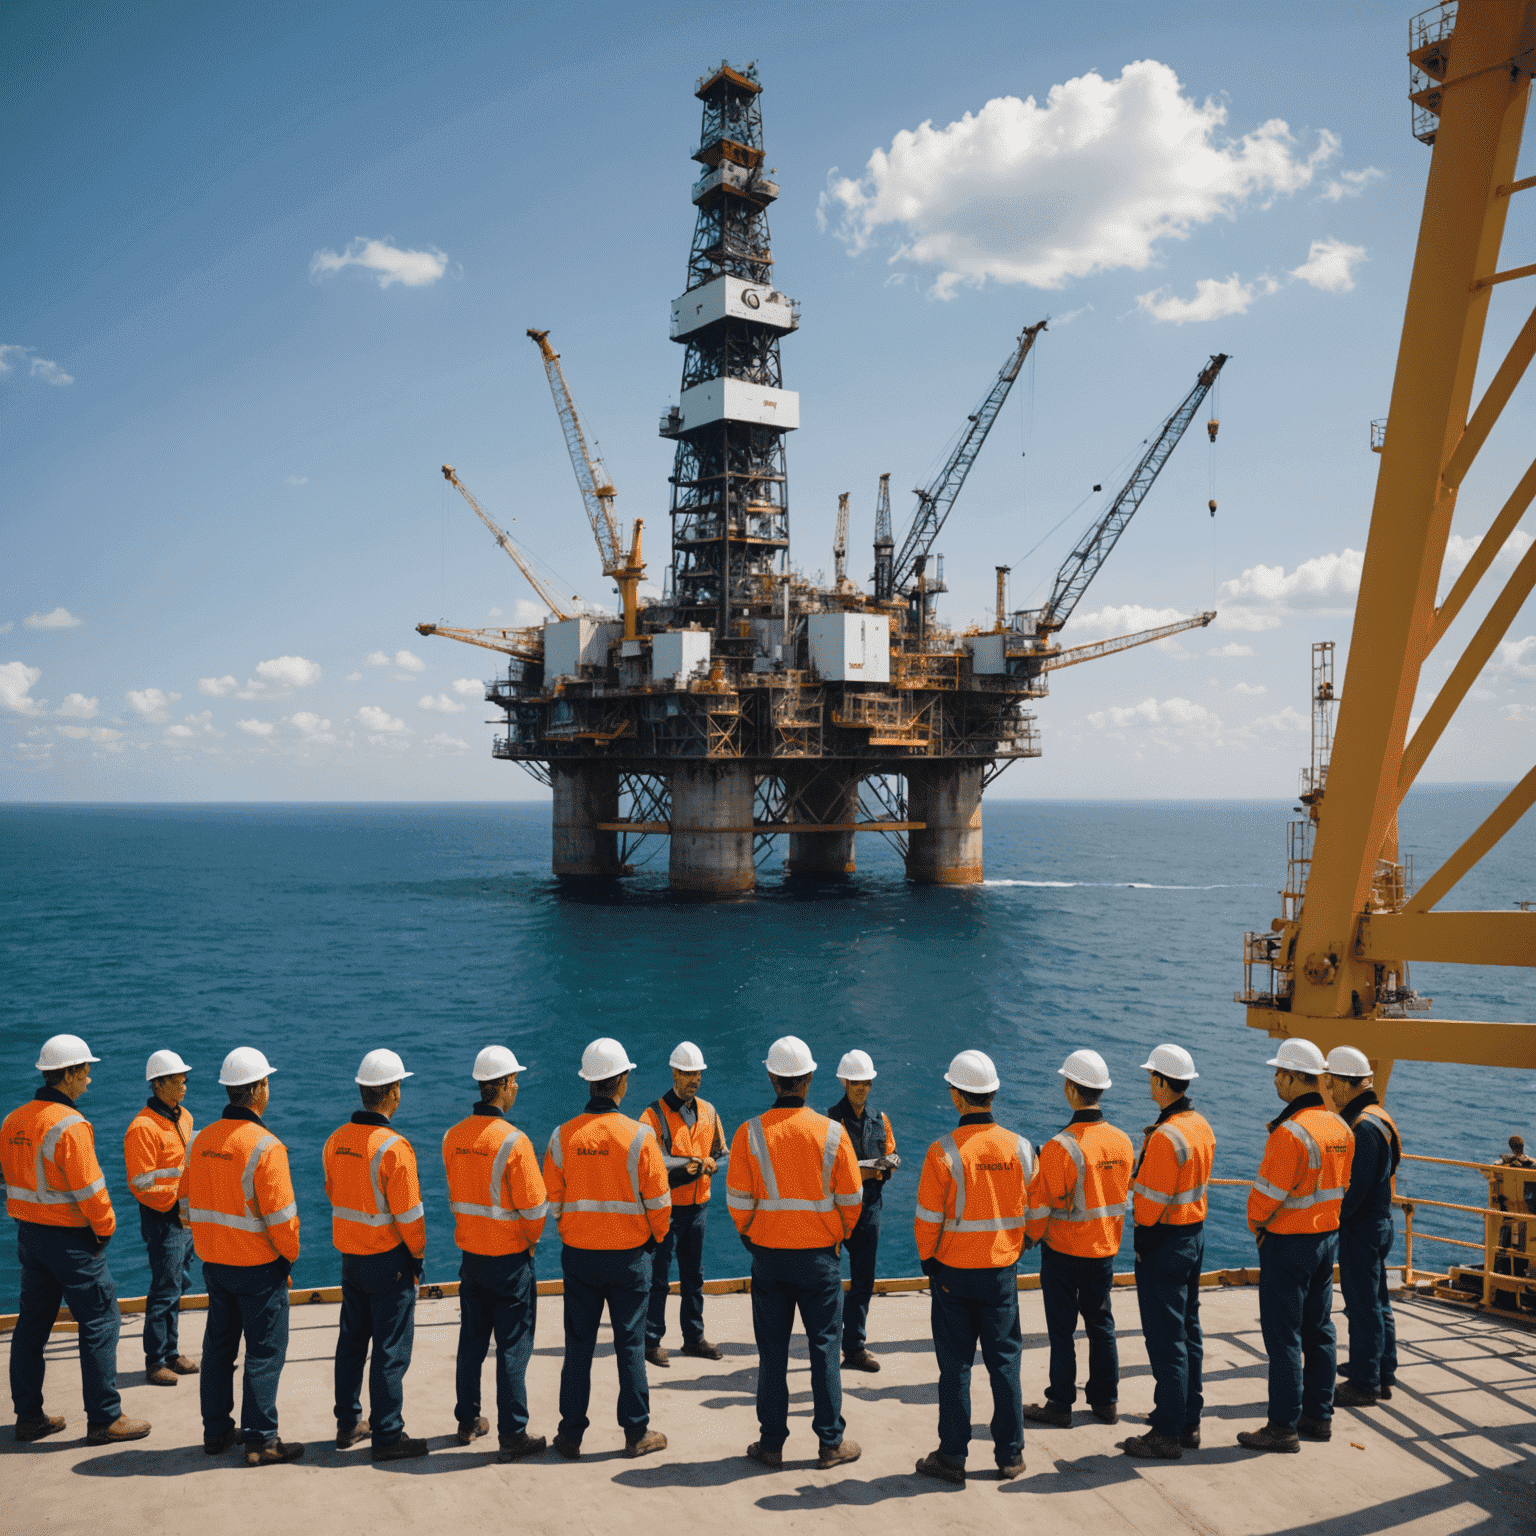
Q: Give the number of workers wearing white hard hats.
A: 14